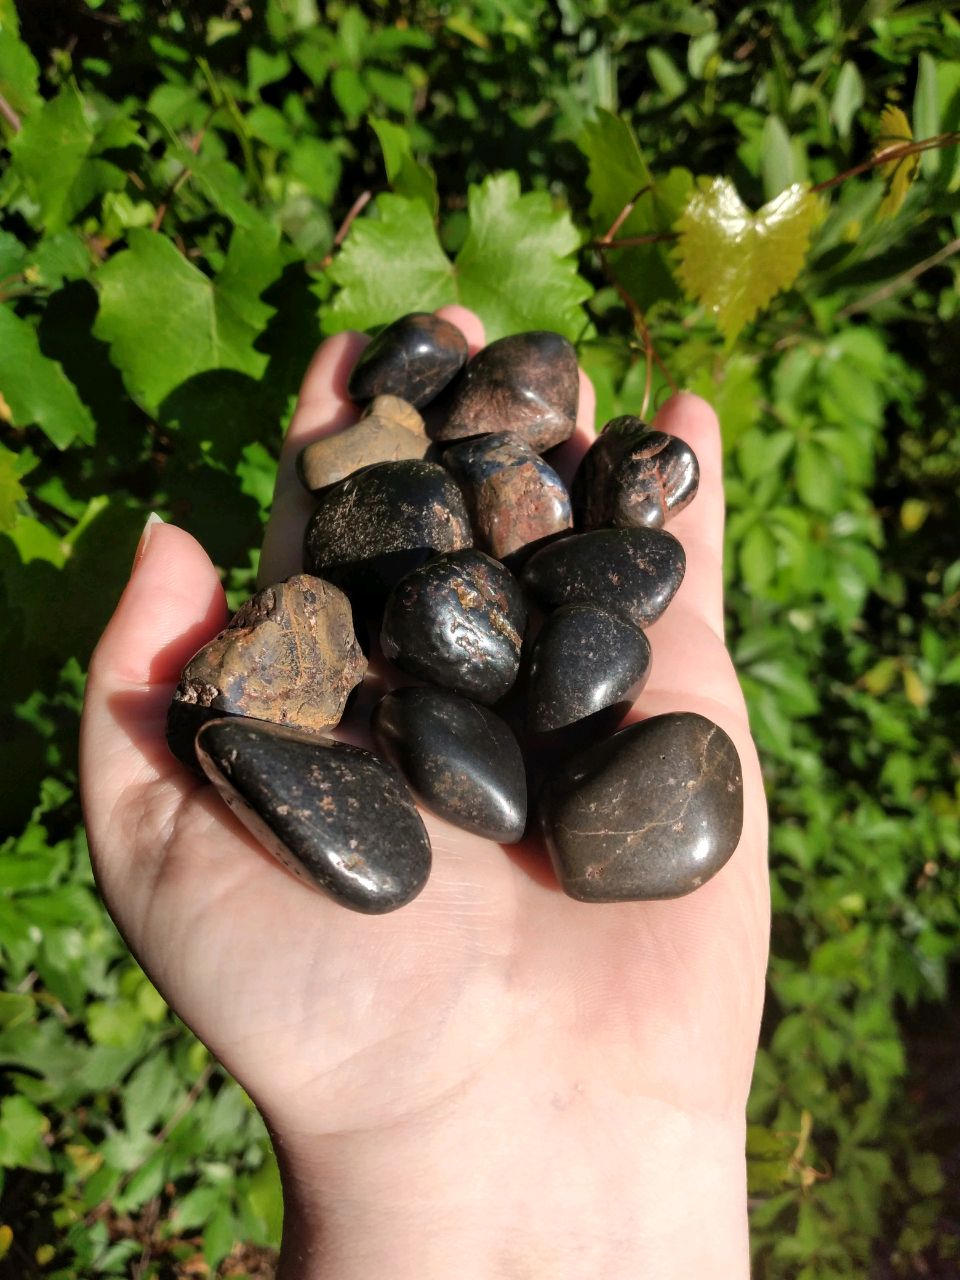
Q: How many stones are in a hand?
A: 13